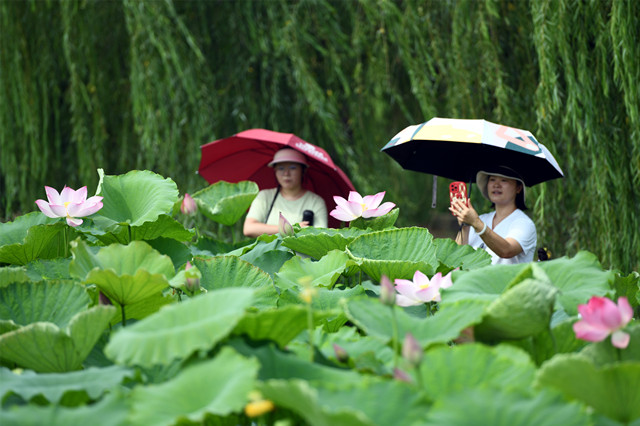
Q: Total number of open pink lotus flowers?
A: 4